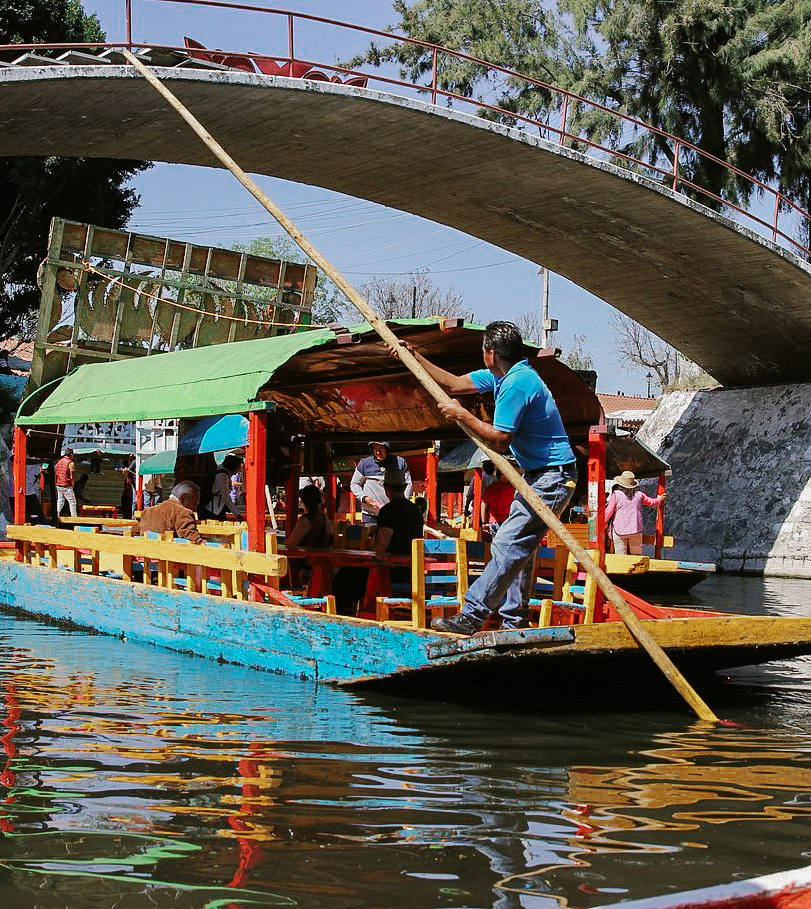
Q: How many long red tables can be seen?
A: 1